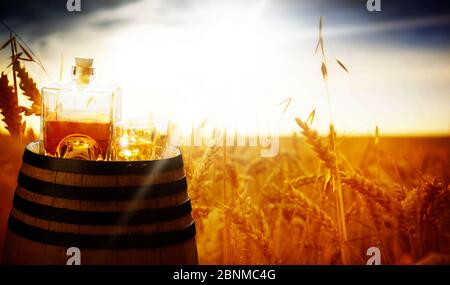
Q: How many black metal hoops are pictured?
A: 4